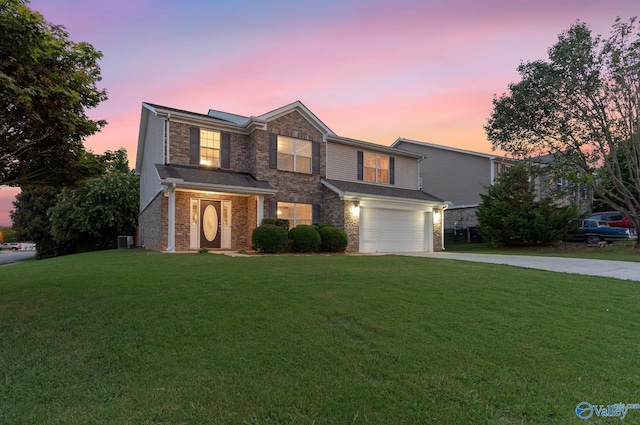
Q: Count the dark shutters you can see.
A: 8